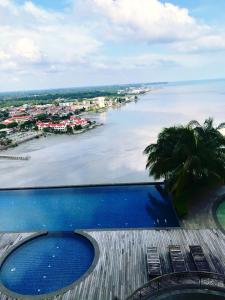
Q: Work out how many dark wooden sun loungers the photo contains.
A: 3